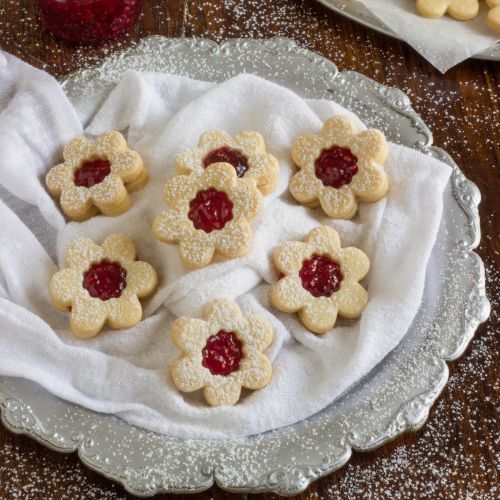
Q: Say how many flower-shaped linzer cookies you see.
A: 7